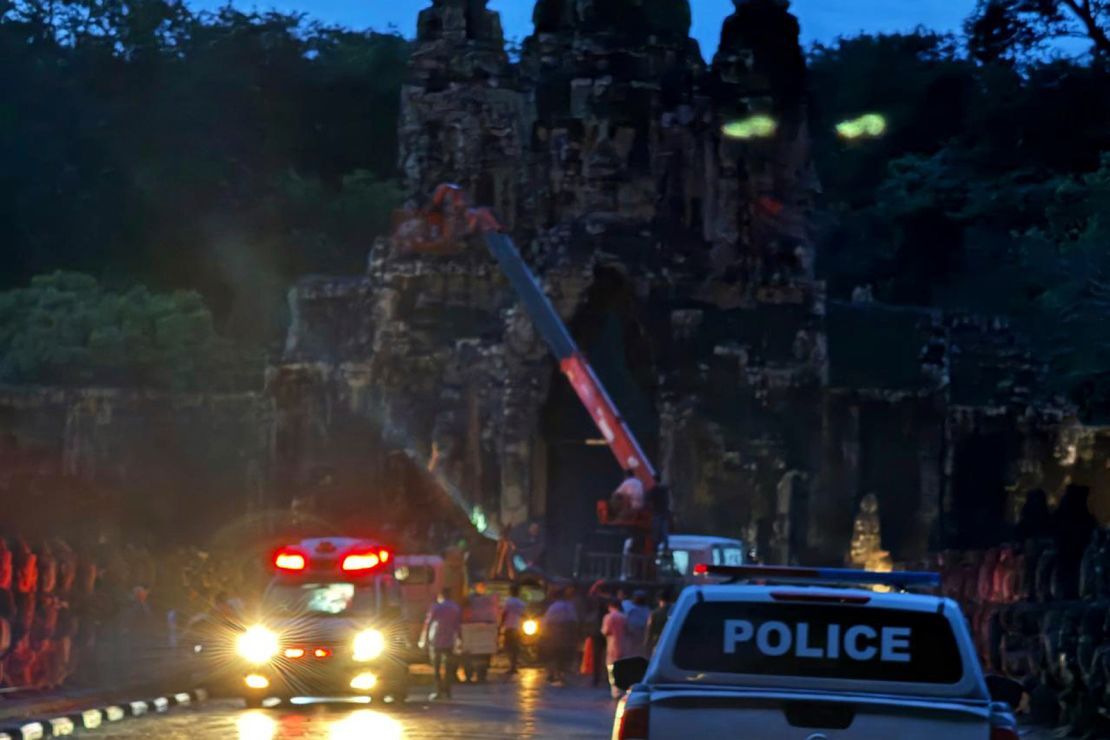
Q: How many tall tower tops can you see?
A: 3